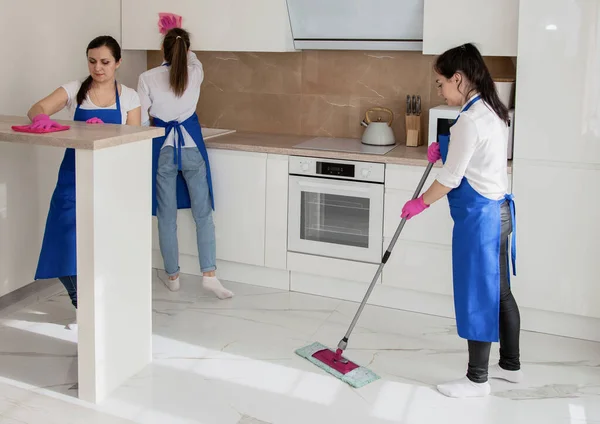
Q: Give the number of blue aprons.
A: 3